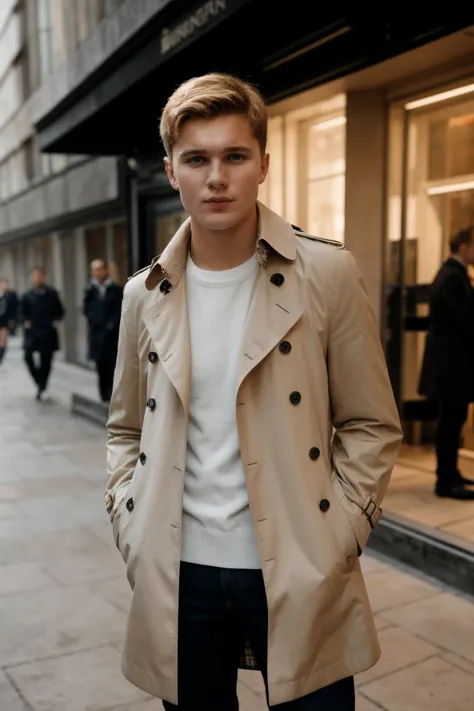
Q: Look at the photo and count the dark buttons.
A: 10